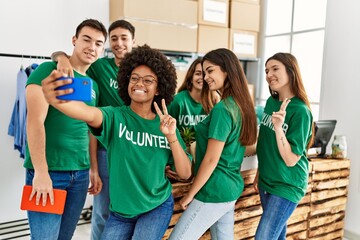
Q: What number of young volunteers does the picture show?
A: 6